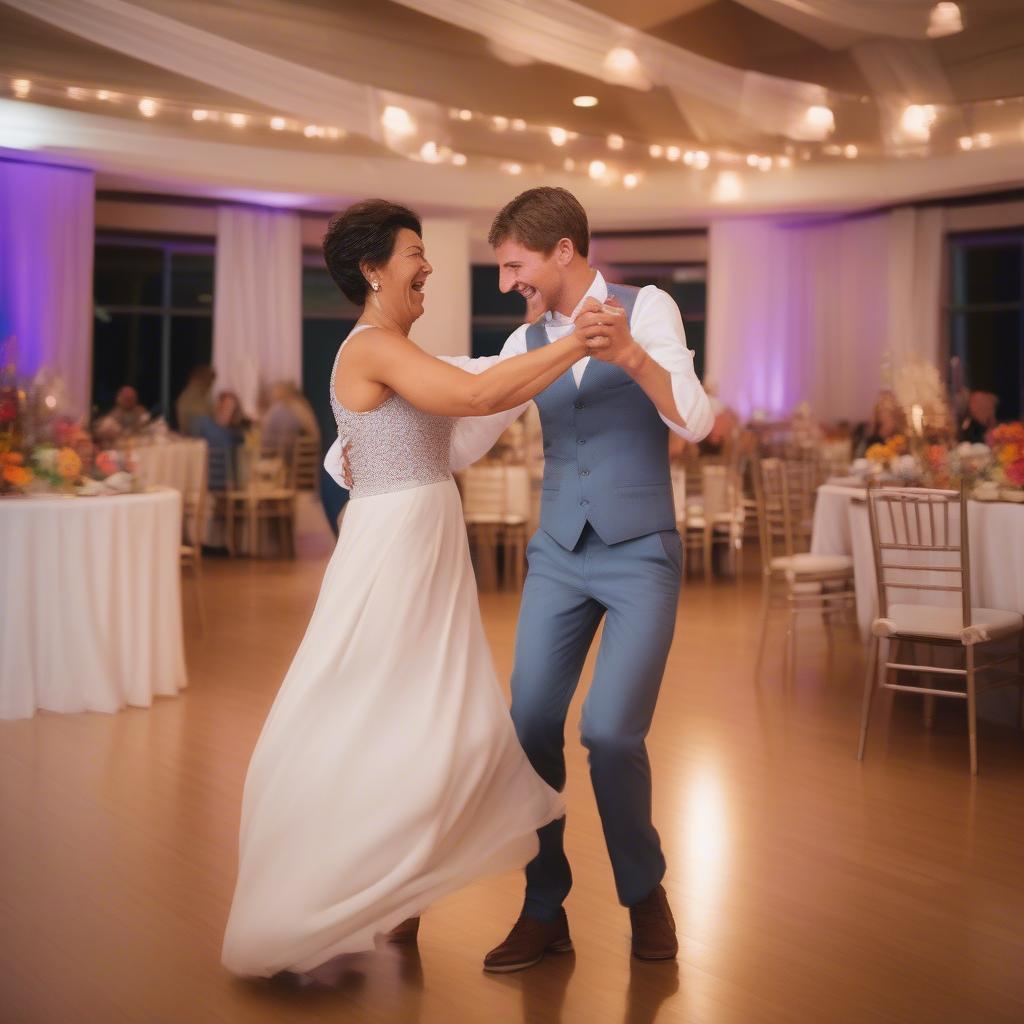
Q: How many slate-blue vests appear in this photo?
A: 1